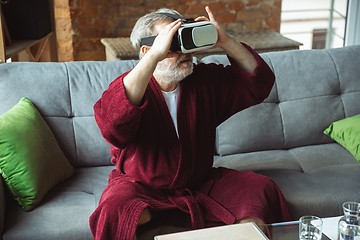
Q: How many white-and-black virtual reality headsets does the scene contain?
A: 1